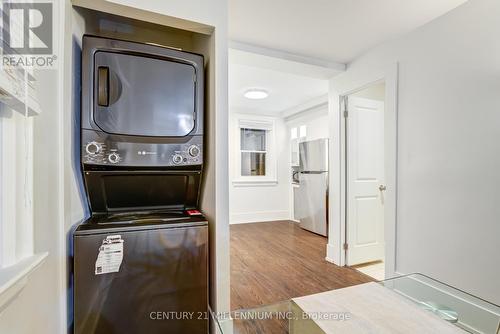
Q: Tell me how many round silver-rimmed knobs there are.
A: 4